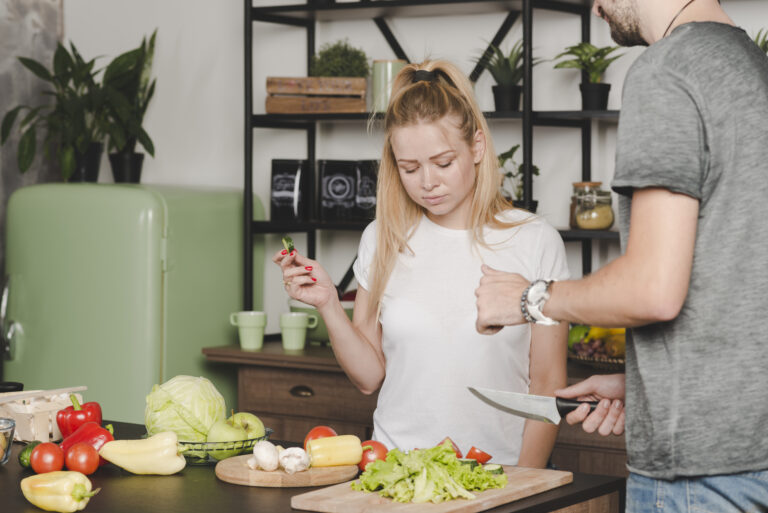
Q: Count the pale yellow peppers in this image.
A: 3